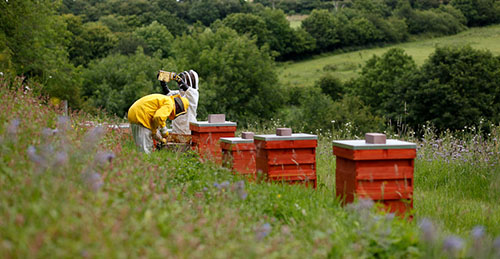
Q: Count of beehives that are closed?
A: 4